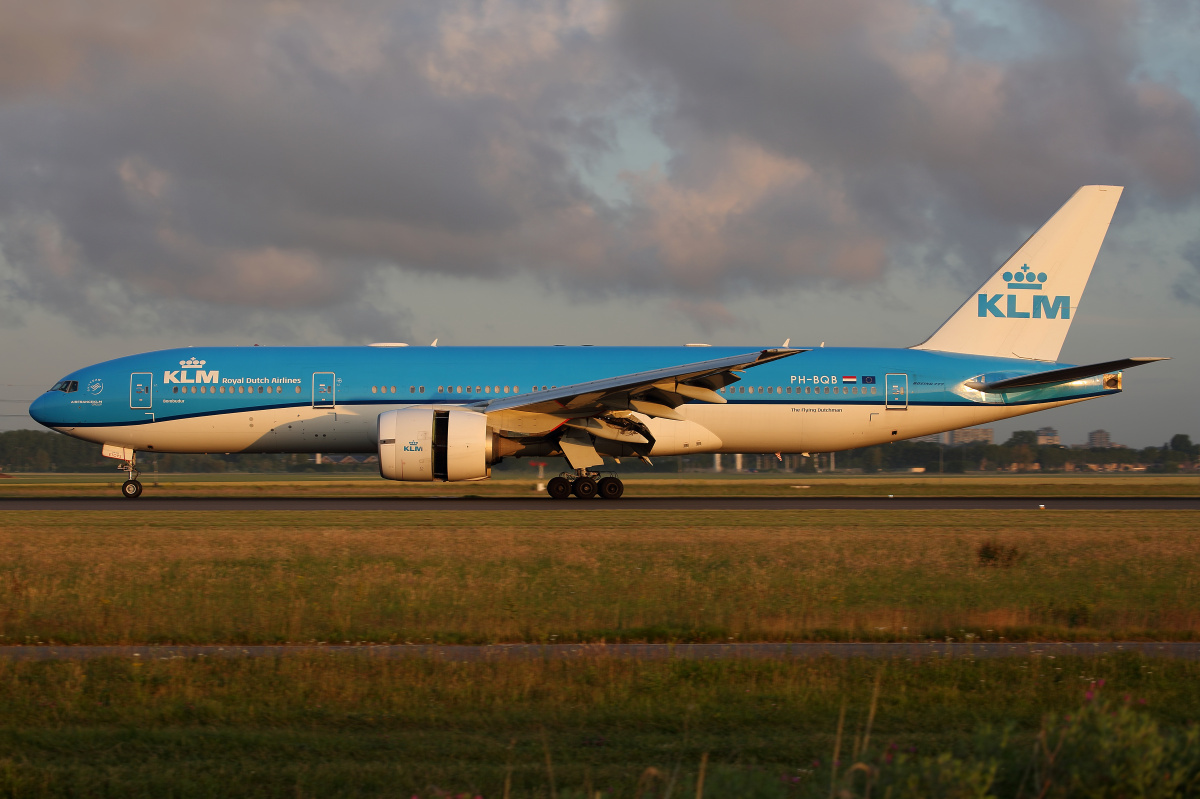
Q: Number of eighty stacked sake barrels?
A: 0